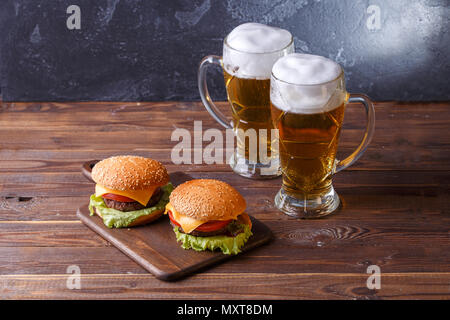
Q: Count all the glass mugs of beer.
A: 2